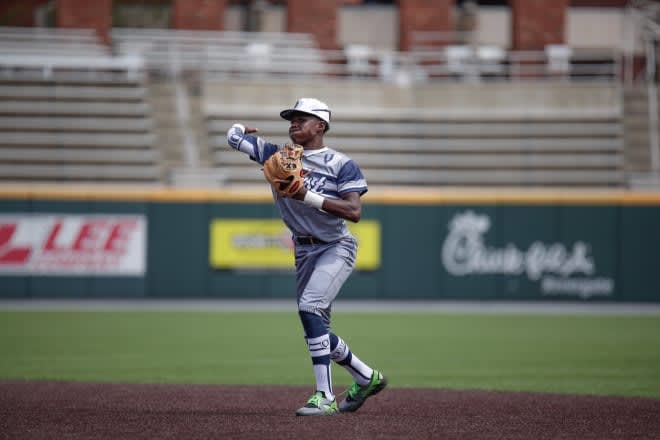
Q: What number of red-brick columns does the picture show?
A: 5